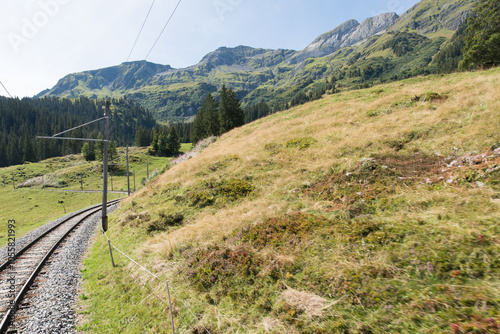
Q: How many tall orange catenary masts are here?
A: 0